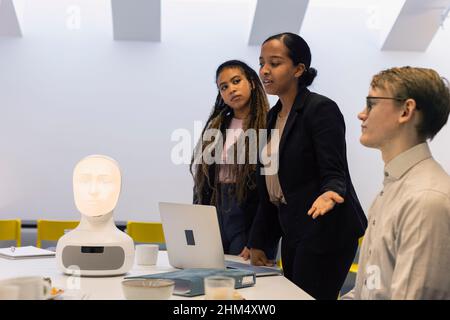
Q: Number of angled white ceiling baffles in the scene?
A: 4